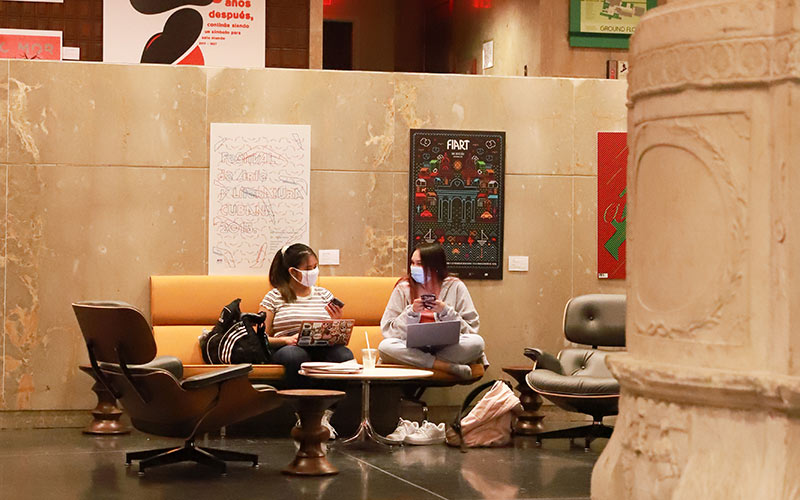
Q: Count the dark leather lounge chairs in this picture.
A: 2